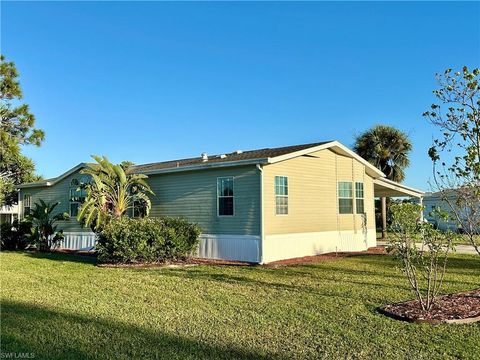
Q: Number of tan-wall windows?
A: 3